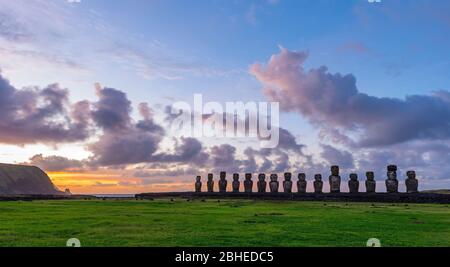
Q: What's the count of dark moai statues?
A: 15